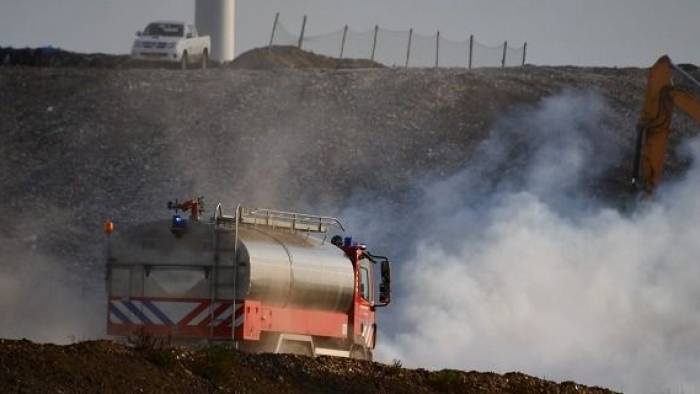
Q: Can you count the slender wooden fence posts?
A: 9